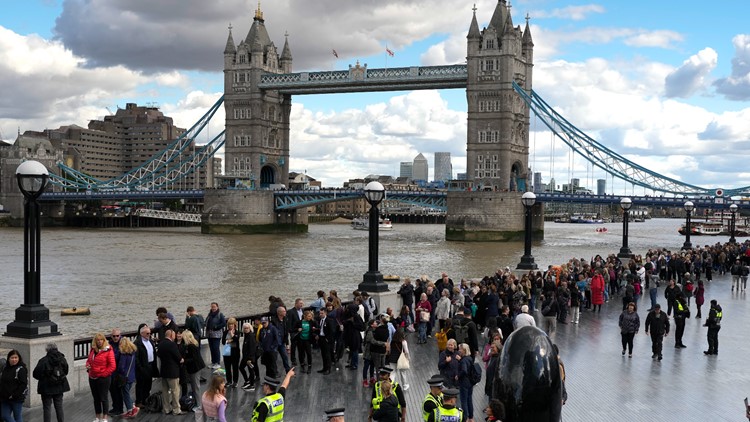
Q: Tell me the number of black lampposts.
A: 6